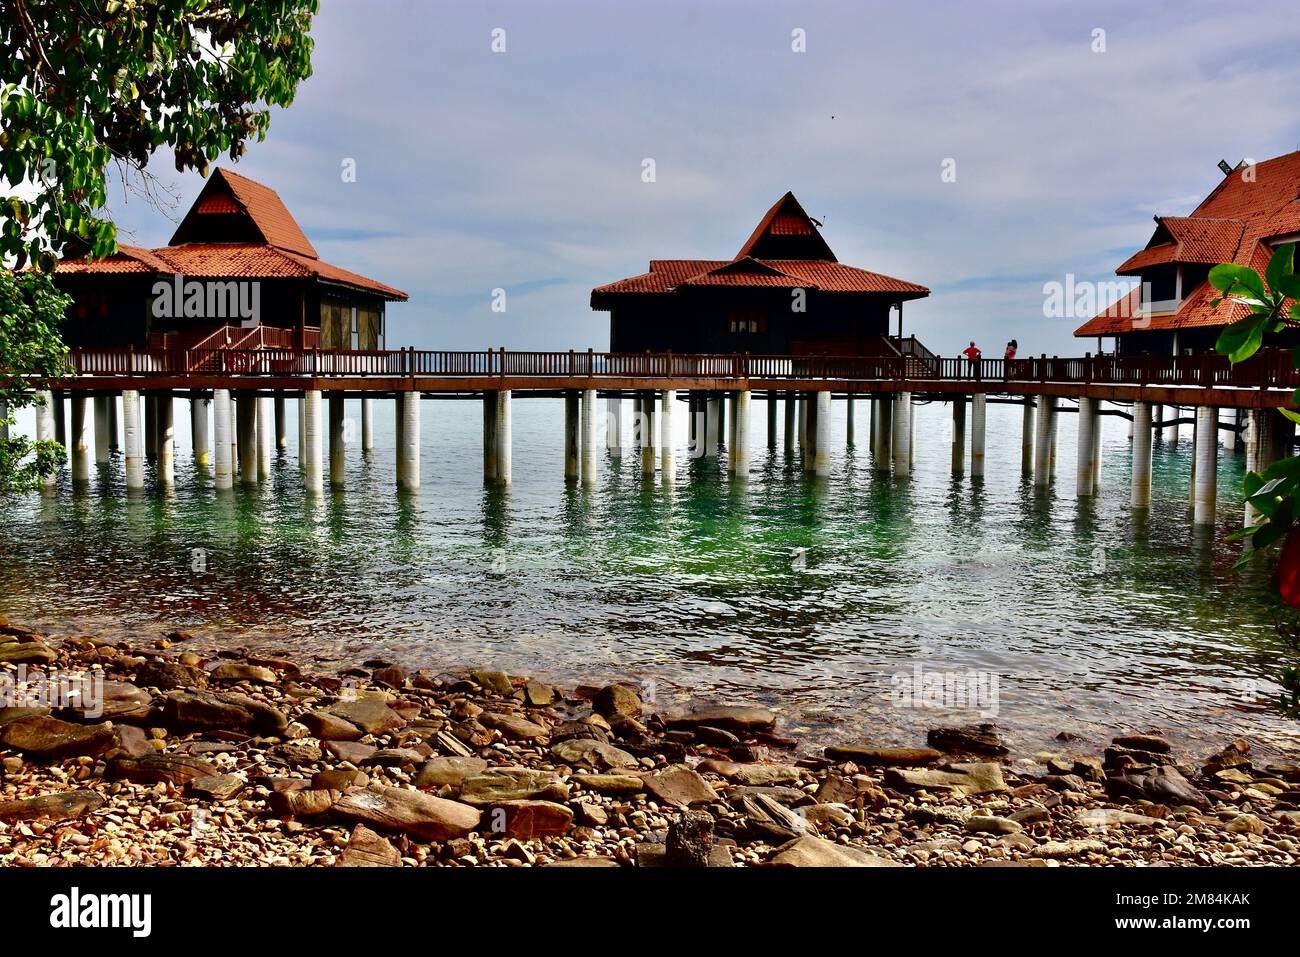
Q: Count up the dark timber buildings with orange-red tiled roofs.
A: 3